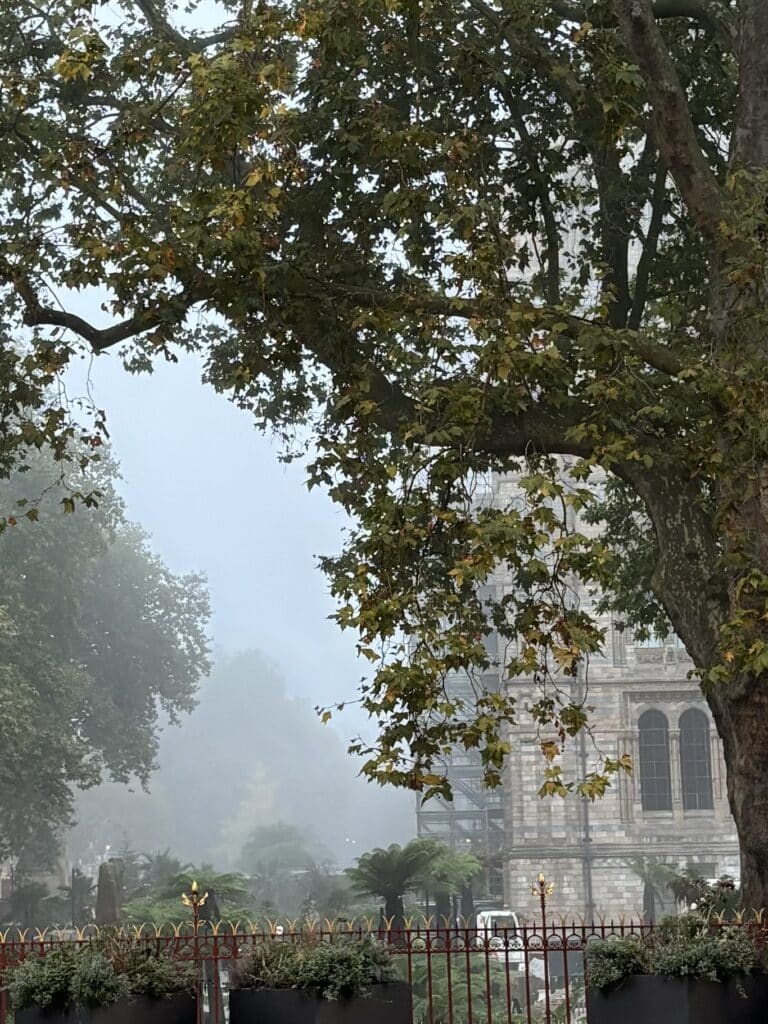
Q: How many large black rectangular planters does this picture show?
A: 3